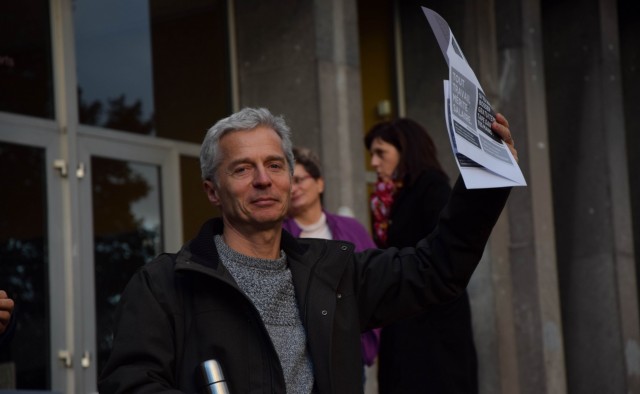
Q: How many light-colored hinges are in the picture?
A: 4